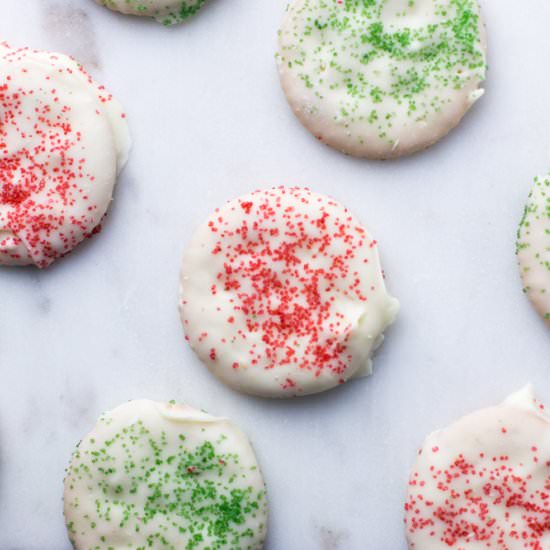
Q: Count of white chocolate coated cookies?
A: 7